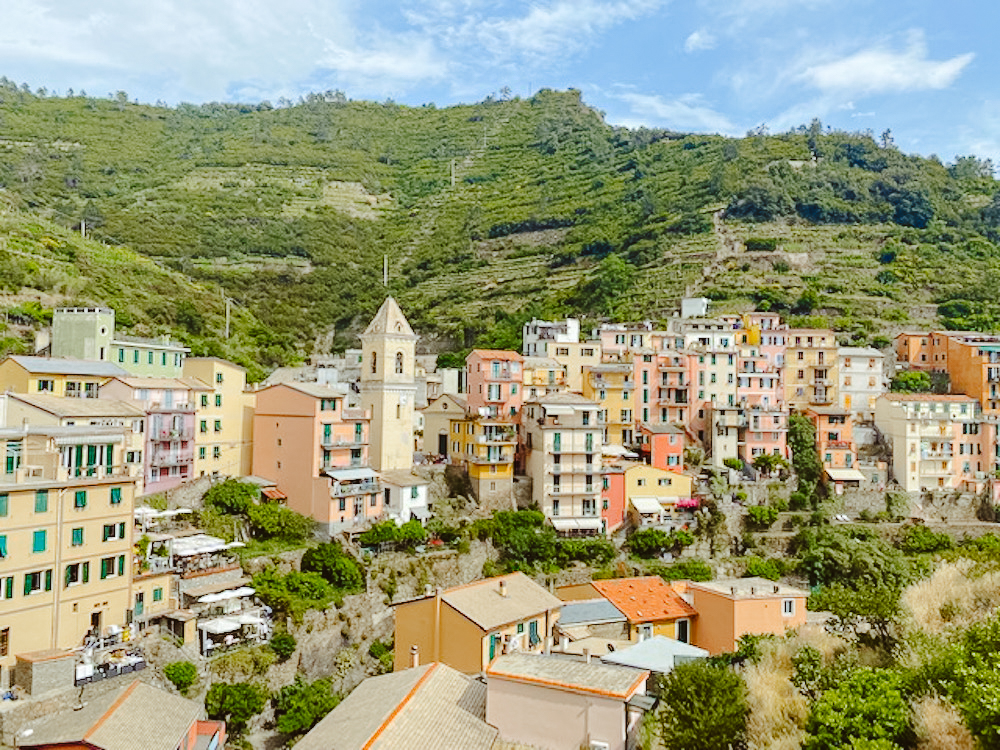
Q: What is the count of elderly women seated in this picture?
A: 0